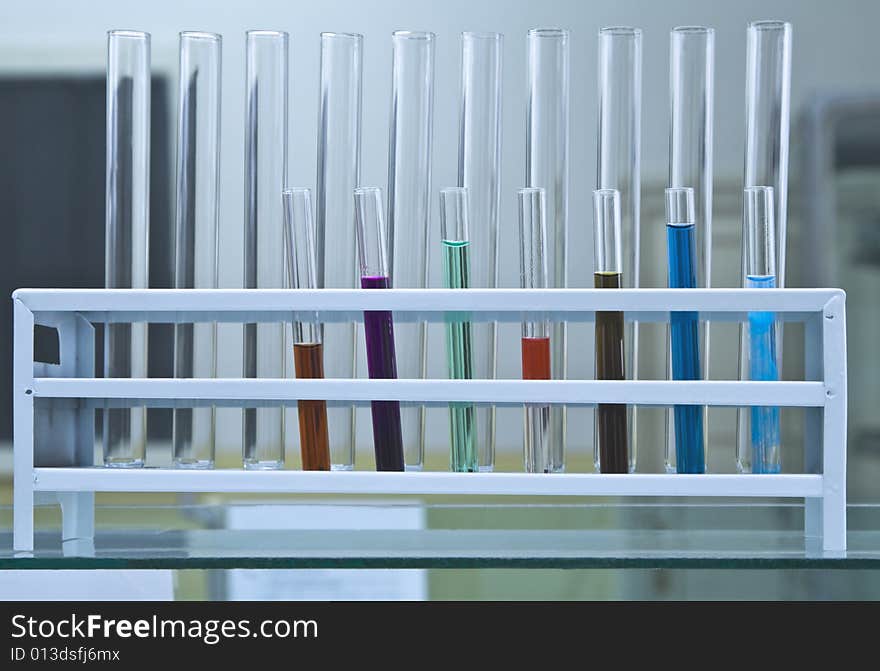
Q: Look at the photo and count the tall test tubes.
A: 10